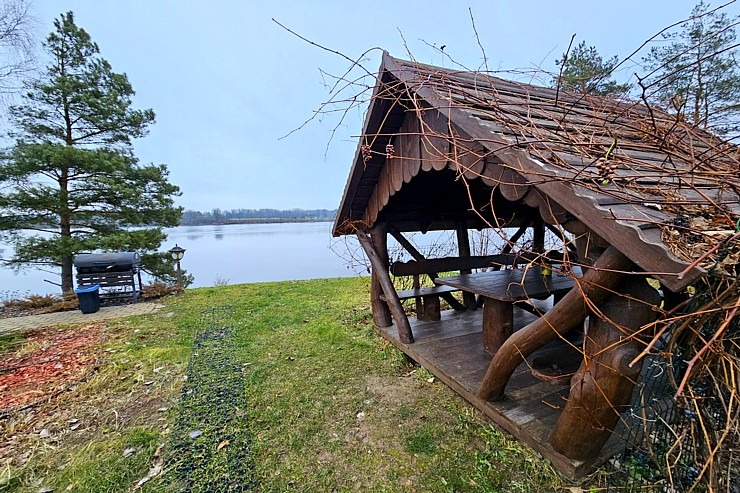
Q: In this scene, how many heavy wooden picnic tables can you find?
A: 1